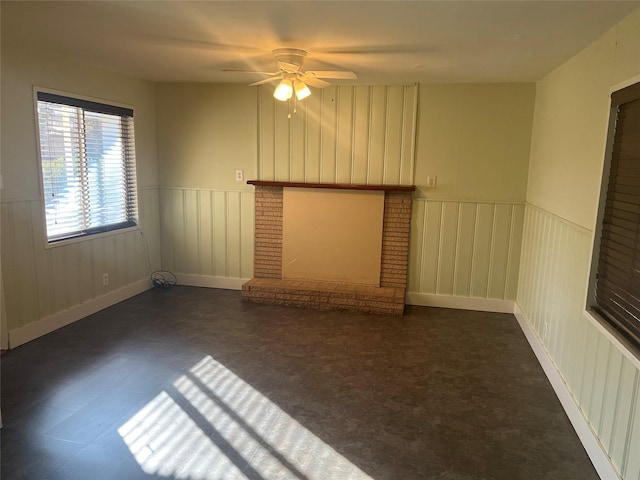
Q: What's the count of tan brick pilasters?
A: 2